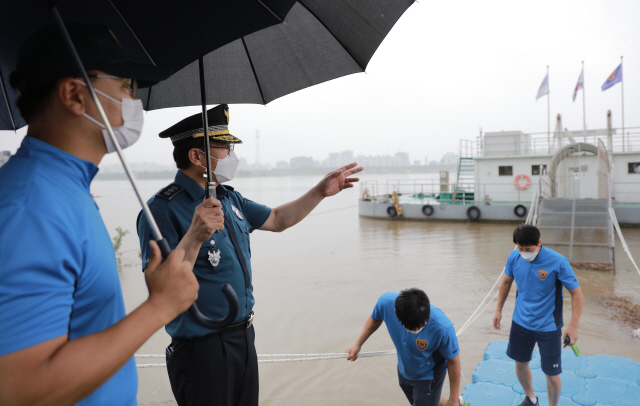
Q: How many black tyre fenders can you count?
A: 4